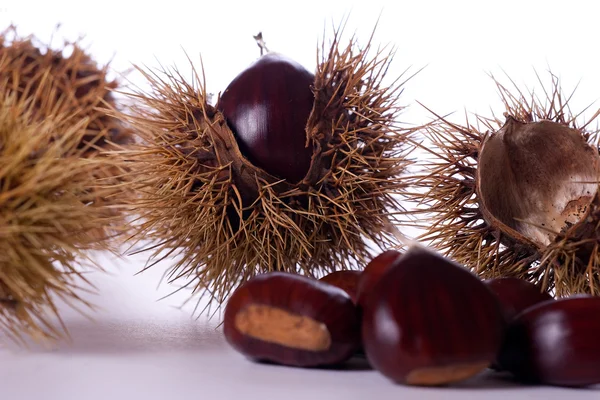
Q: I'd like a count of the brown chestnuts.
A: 7